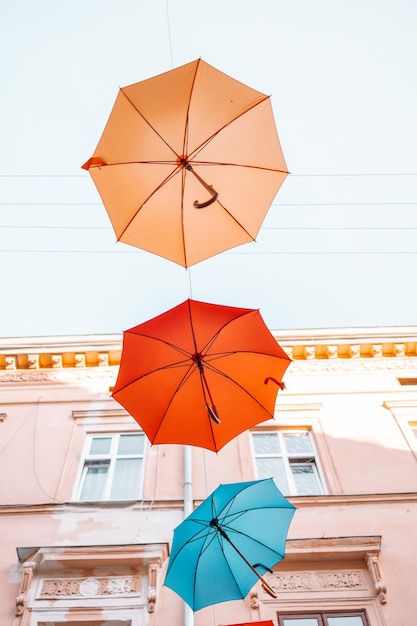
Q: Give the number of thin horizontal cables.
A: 4